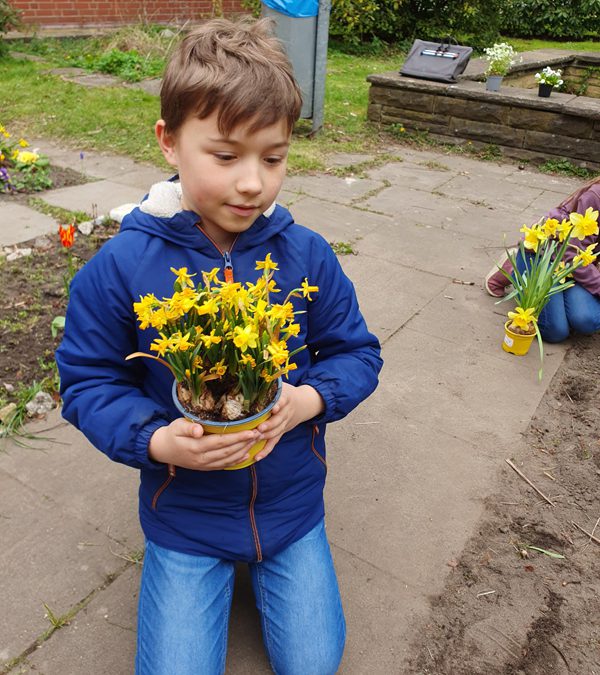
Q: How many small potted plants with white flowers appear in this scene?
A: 2